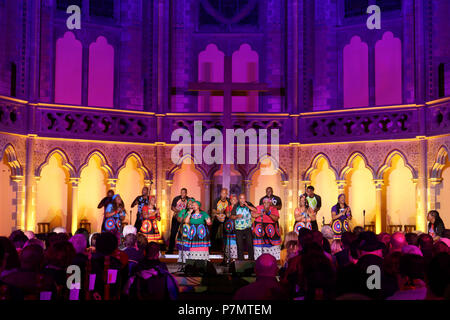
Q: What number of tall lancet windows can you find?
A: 6